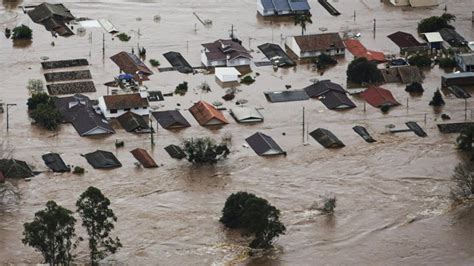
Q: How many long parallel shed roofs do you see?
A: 3